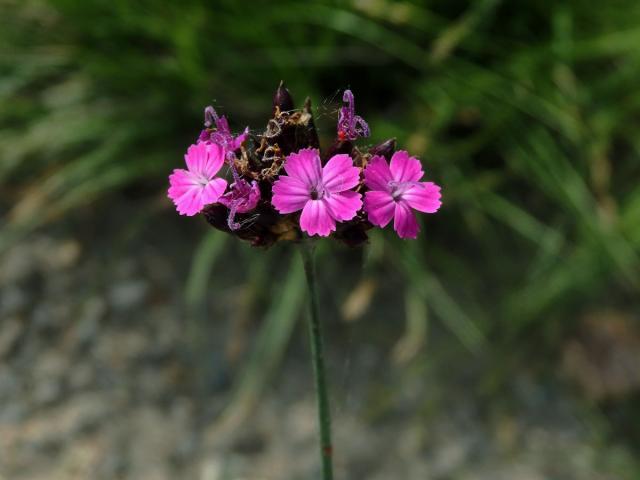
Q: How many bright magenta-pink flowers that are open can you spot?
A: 3